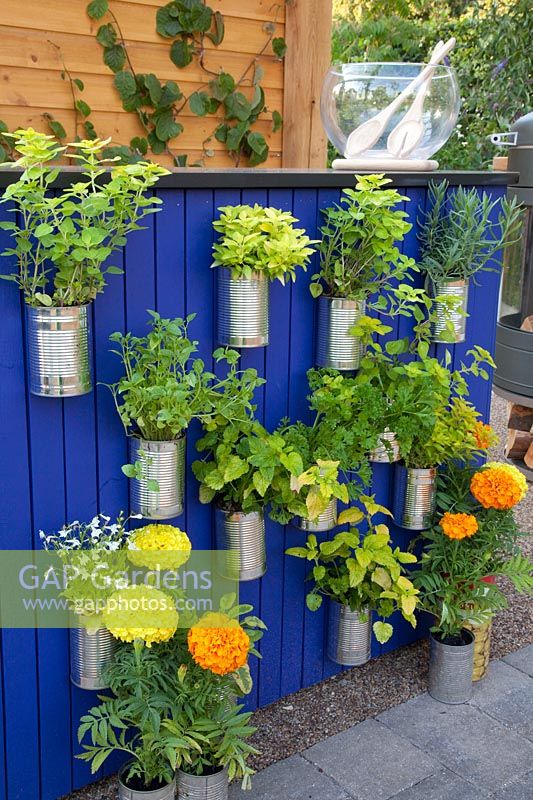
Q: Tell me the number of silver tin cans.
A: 14